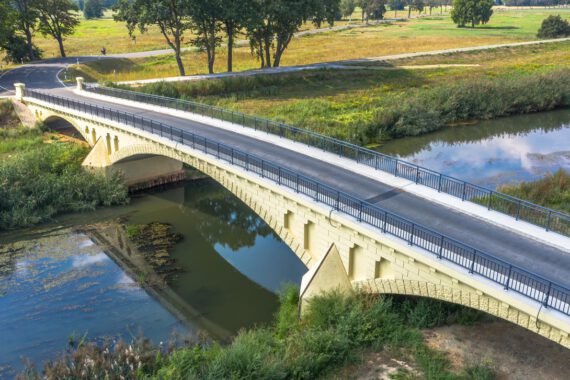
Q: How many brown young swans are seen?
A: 0